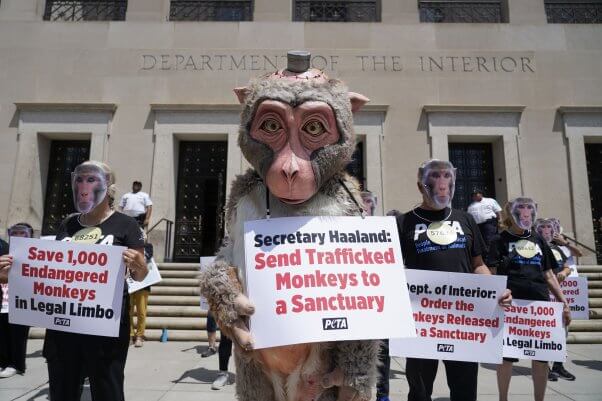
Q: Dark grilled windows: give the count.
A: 5